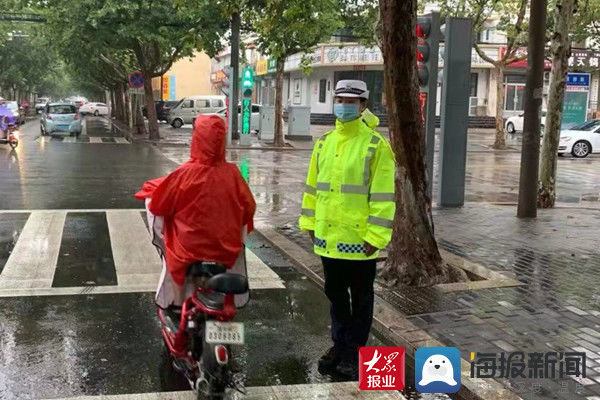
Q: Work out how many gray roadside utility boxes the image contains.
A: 2